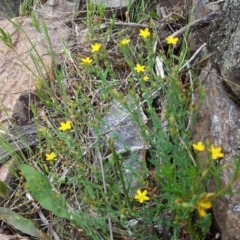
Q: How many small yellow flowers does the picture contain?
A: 13